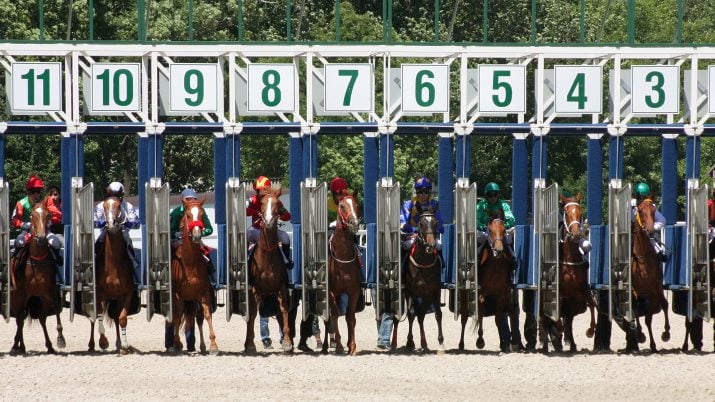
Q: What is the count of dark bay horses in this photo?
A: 1